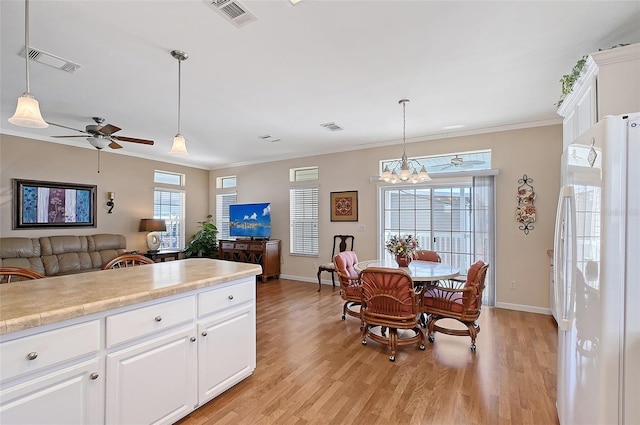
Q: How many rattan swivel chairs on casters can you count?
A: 4